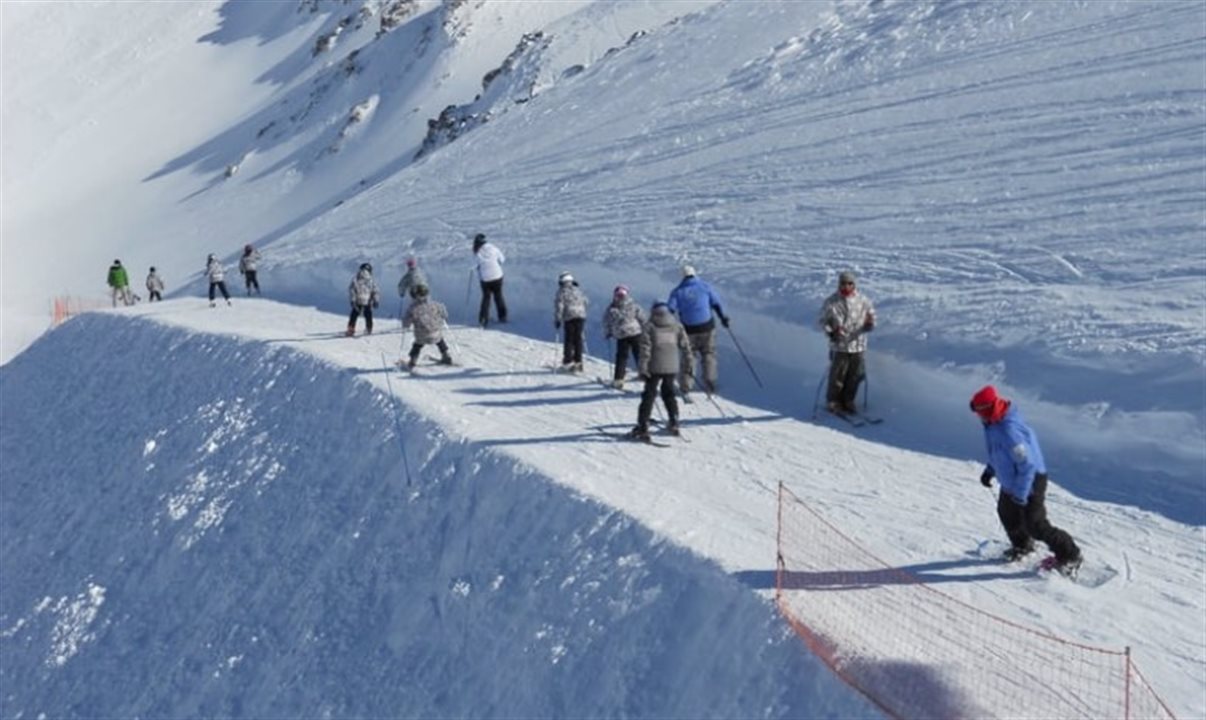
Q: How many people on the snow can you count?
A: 14